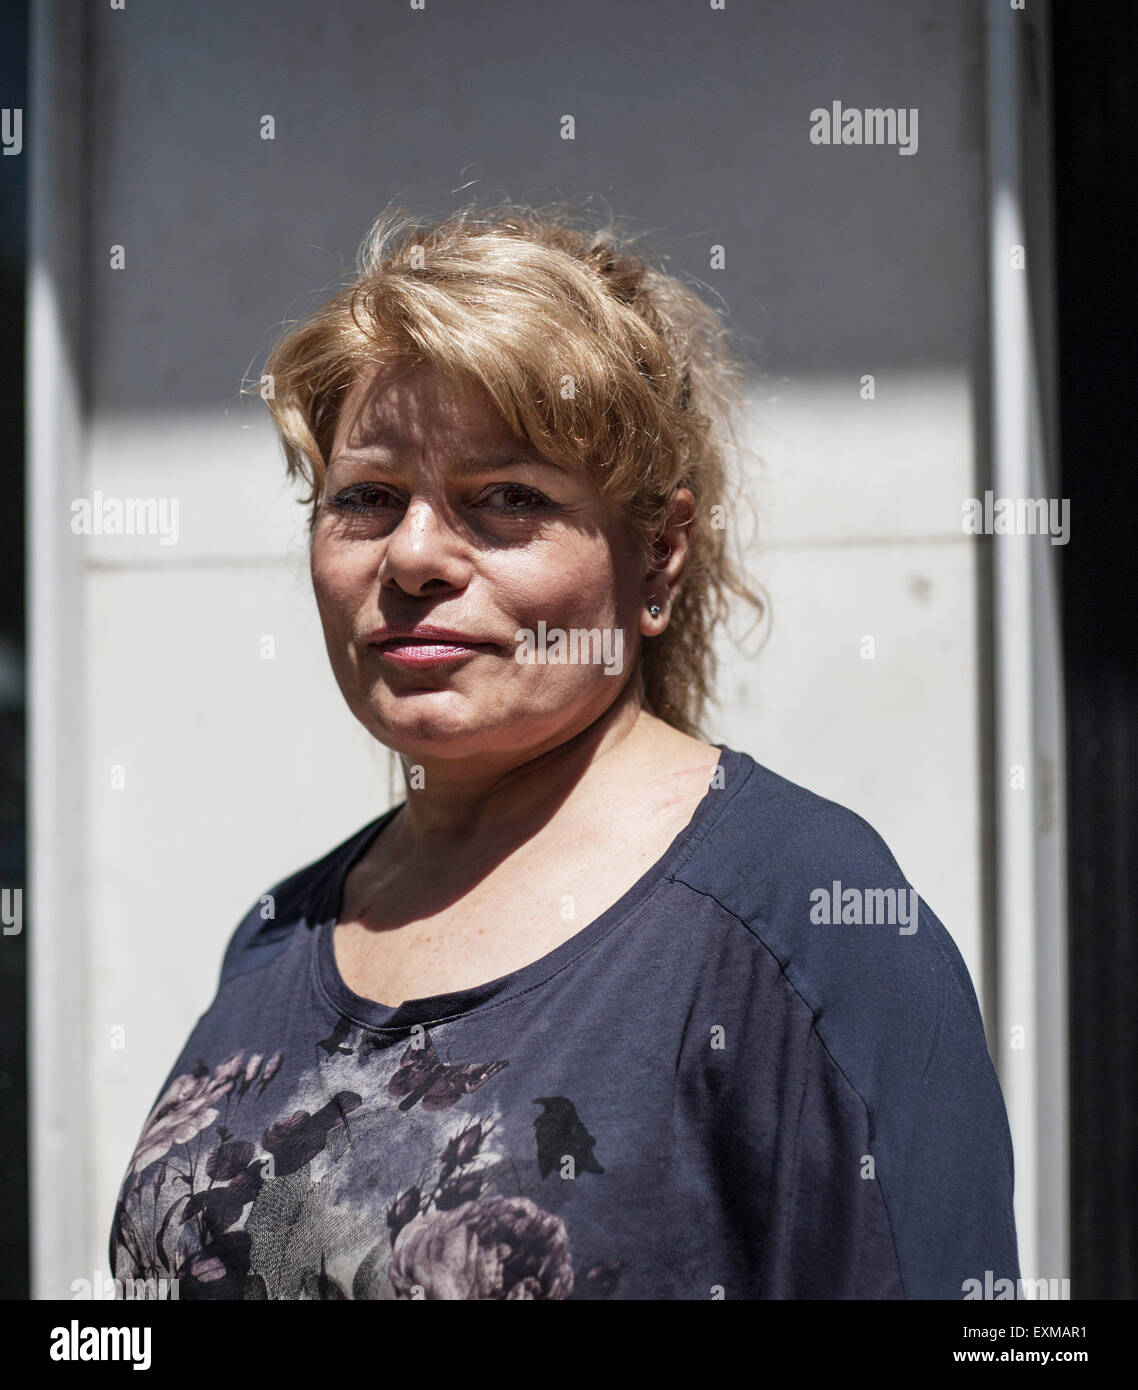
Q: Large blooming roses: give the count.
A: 2